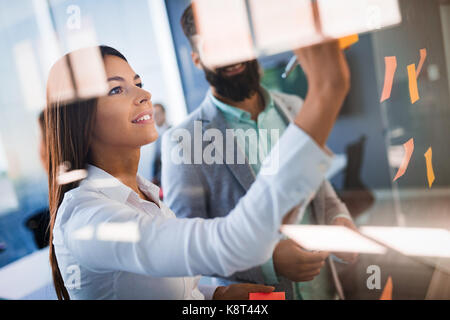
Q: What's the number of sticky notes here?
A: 8